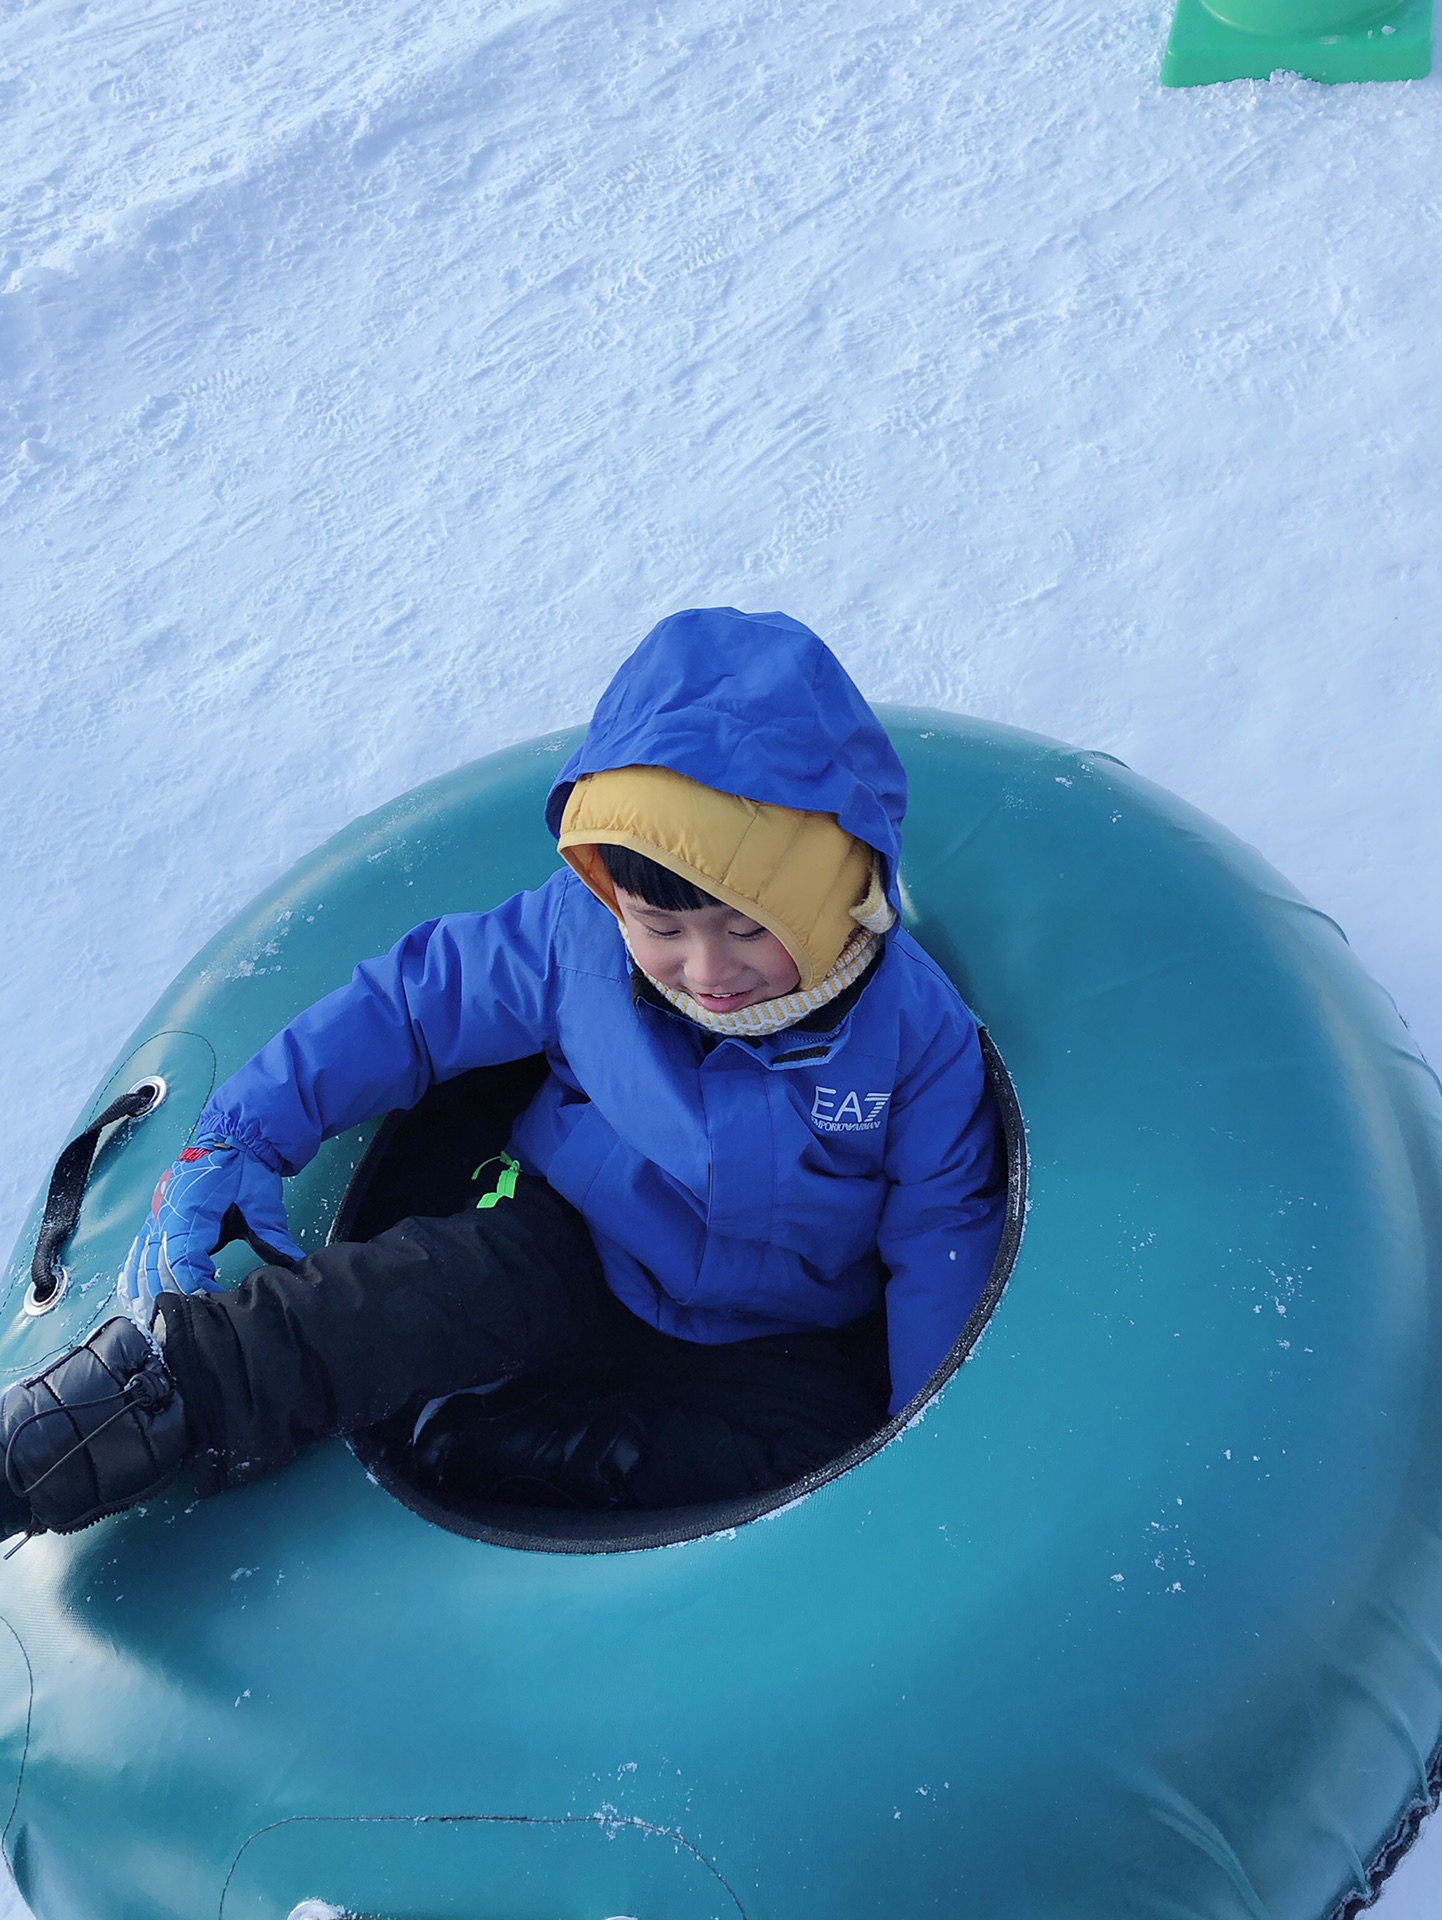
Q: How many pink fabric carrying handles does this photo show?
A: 0